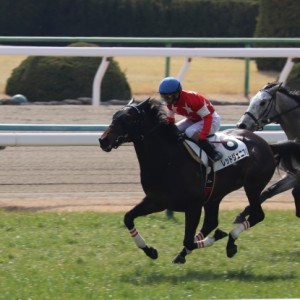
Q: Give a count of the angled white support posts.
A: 3